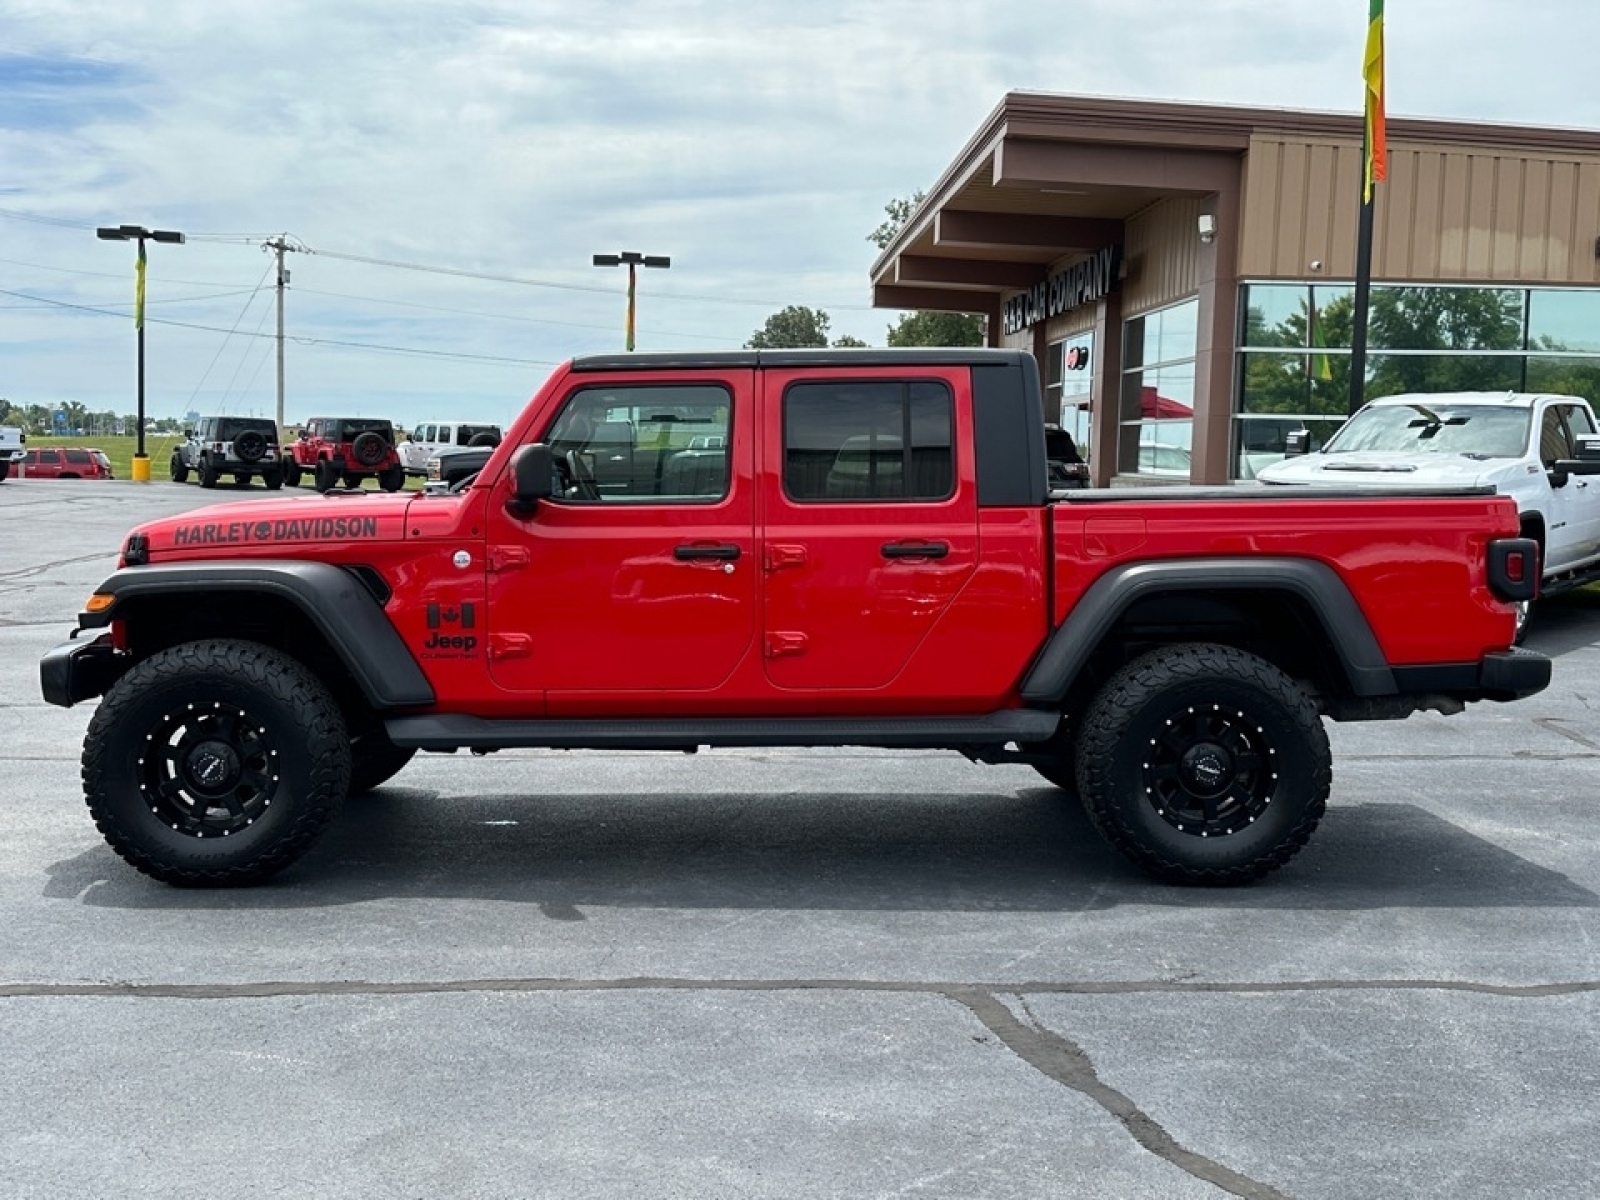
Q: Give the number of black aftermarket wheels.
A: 2